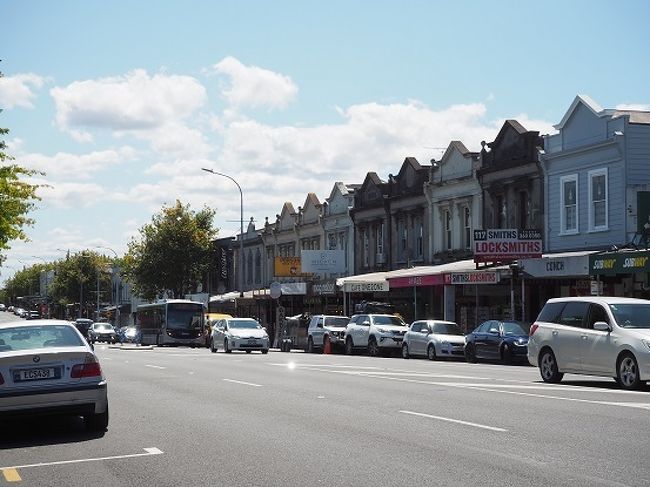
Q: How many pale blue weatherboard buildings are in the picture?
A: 1